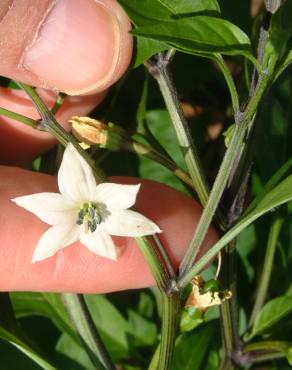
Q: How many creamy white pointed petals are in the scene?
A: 6